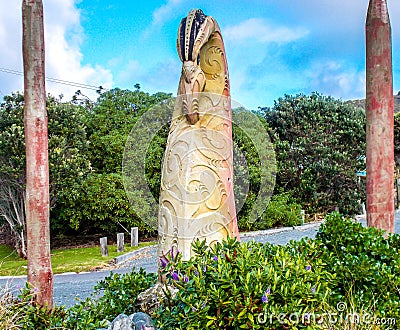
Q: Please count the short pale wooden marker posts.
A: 3